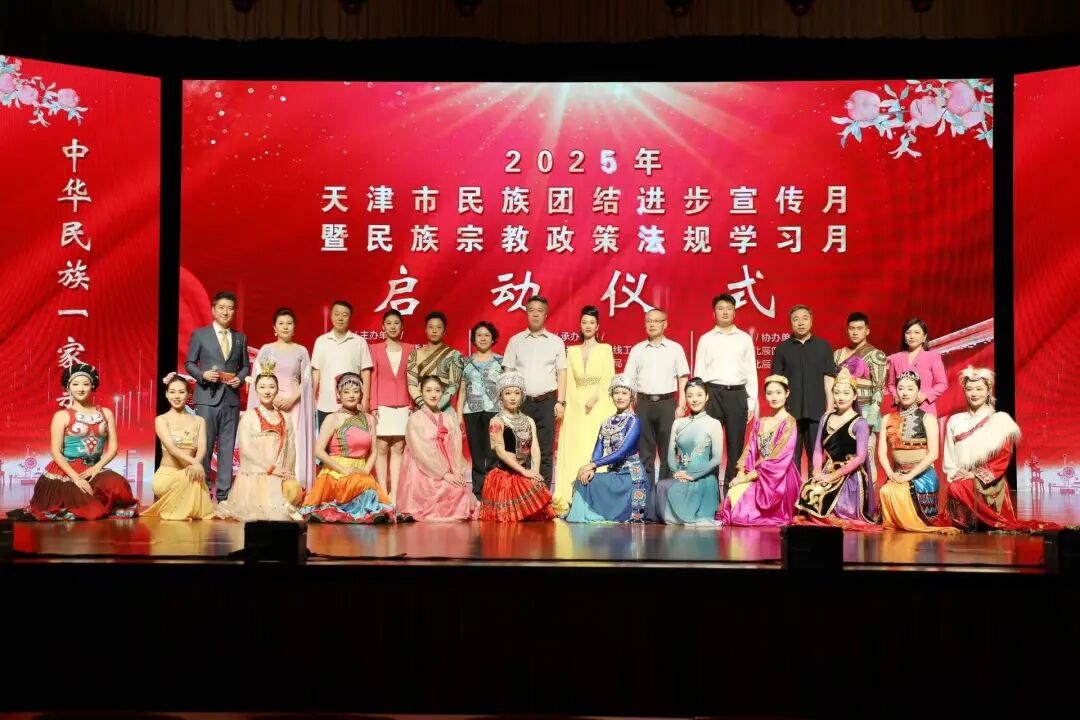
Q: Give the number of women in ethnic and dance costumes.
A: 12